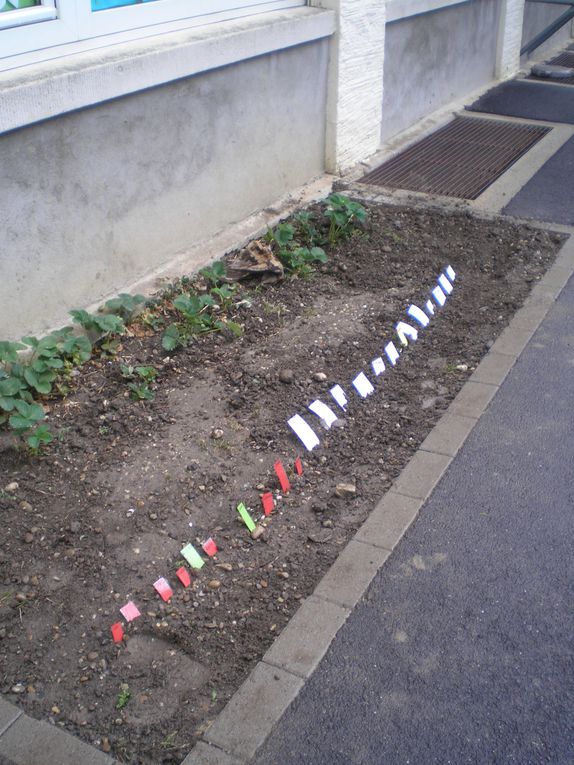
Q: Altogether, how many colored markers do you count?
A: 10